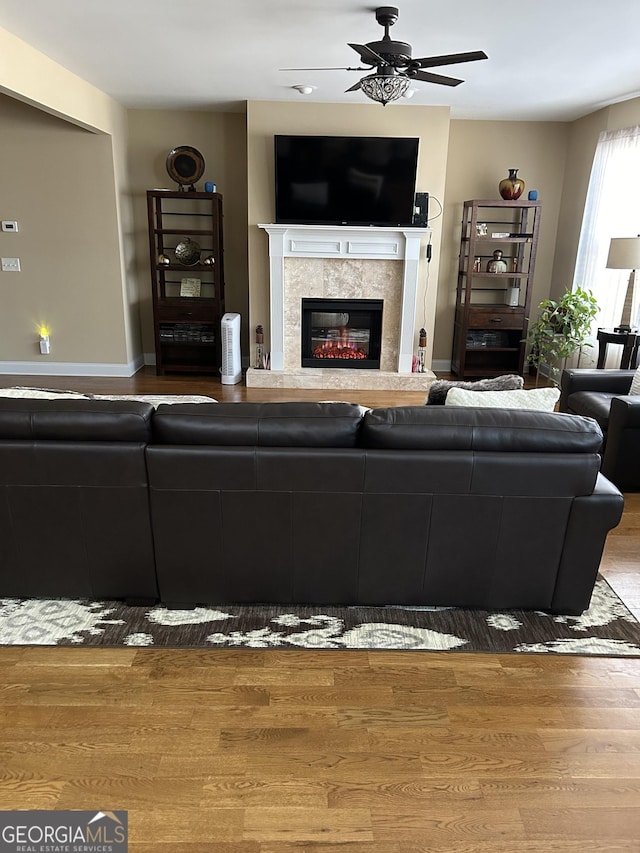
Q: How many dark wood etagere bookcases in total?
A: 2